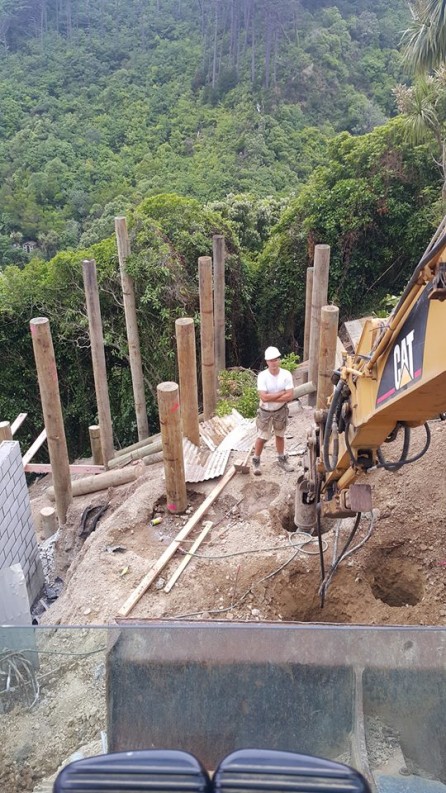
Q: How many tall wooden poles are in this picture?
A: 10